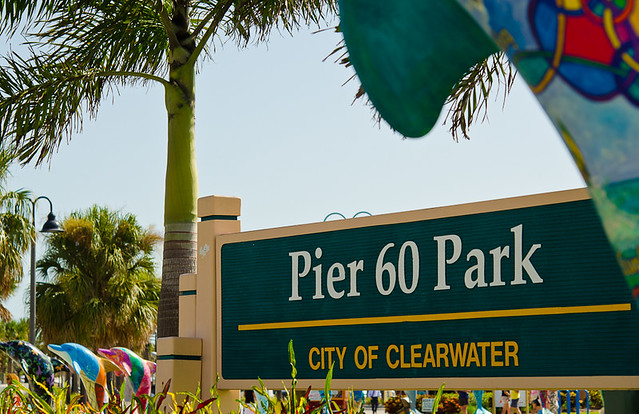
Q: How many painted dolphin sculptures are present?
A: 4